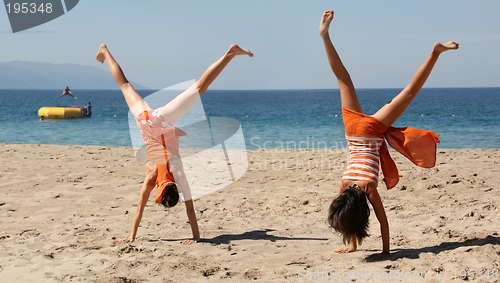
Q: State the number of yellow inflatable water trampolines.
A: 1